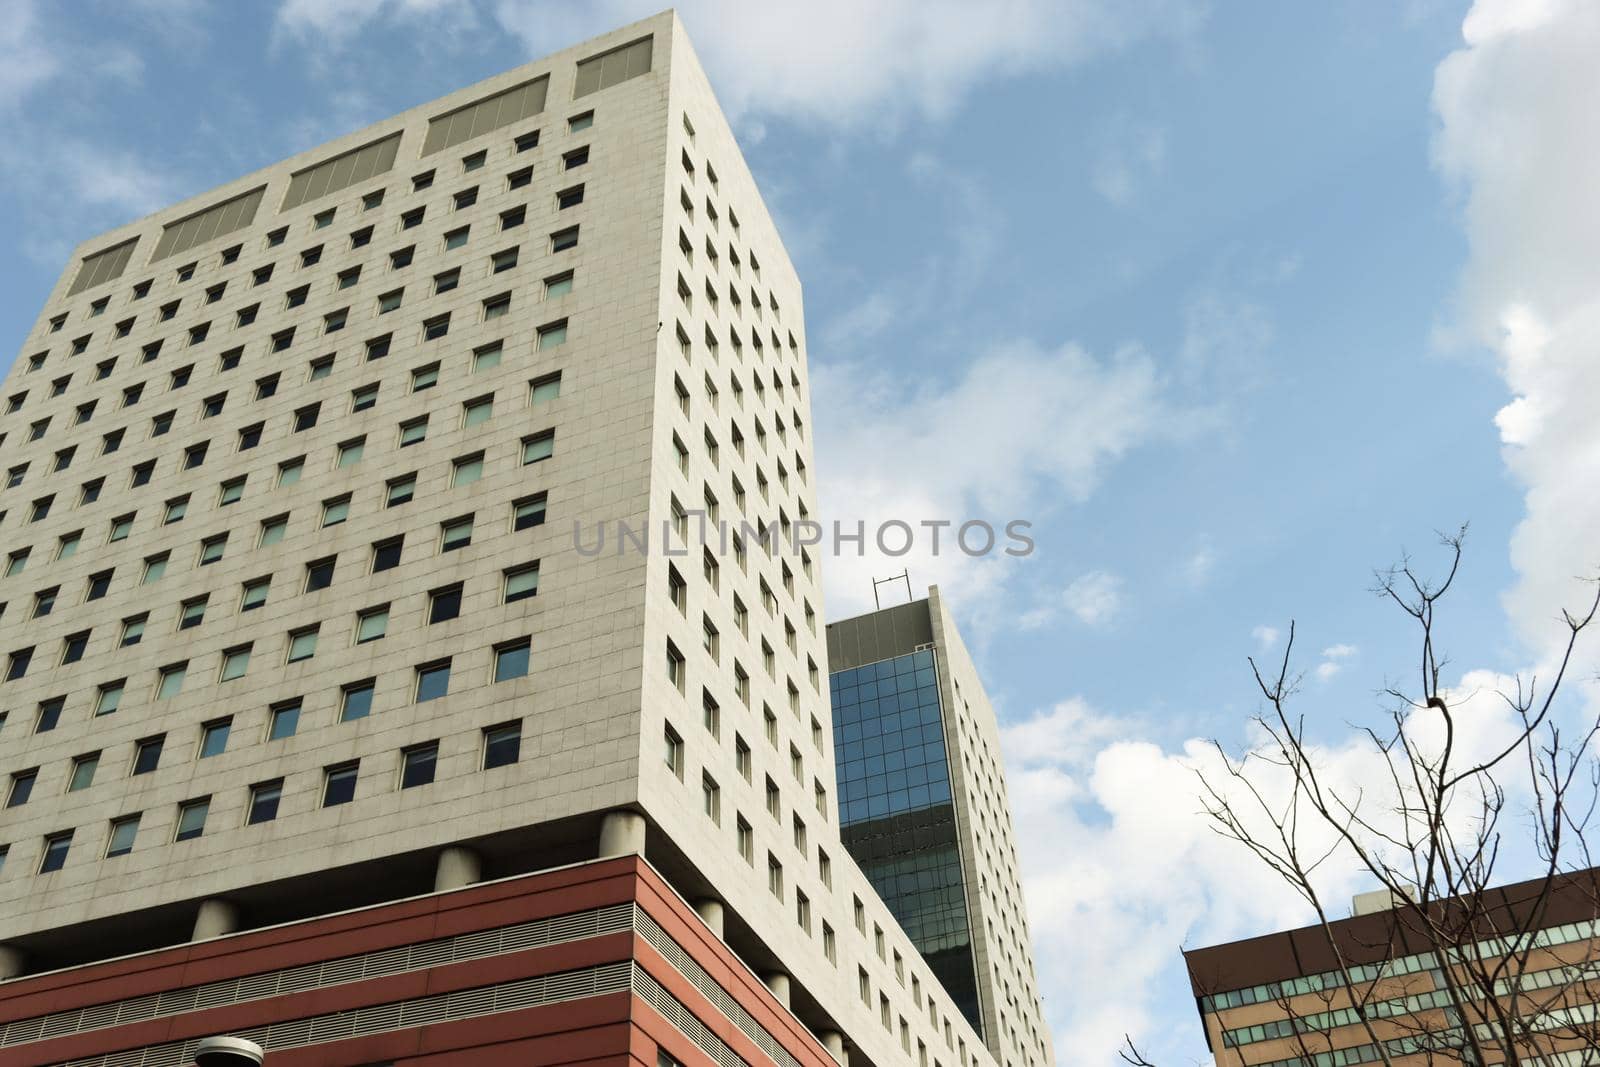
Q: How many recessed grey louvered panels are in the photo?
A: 5